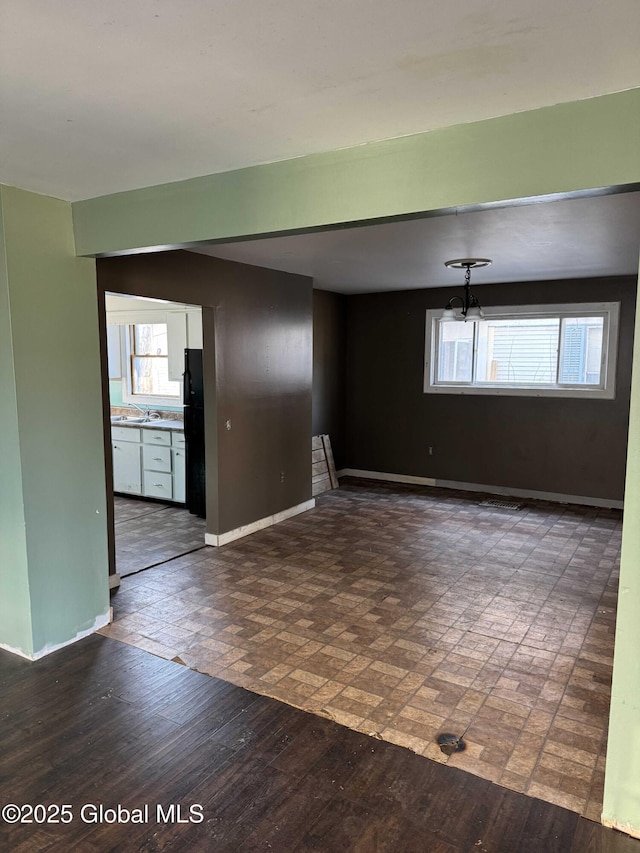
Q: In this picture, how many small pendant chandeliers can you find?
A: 1